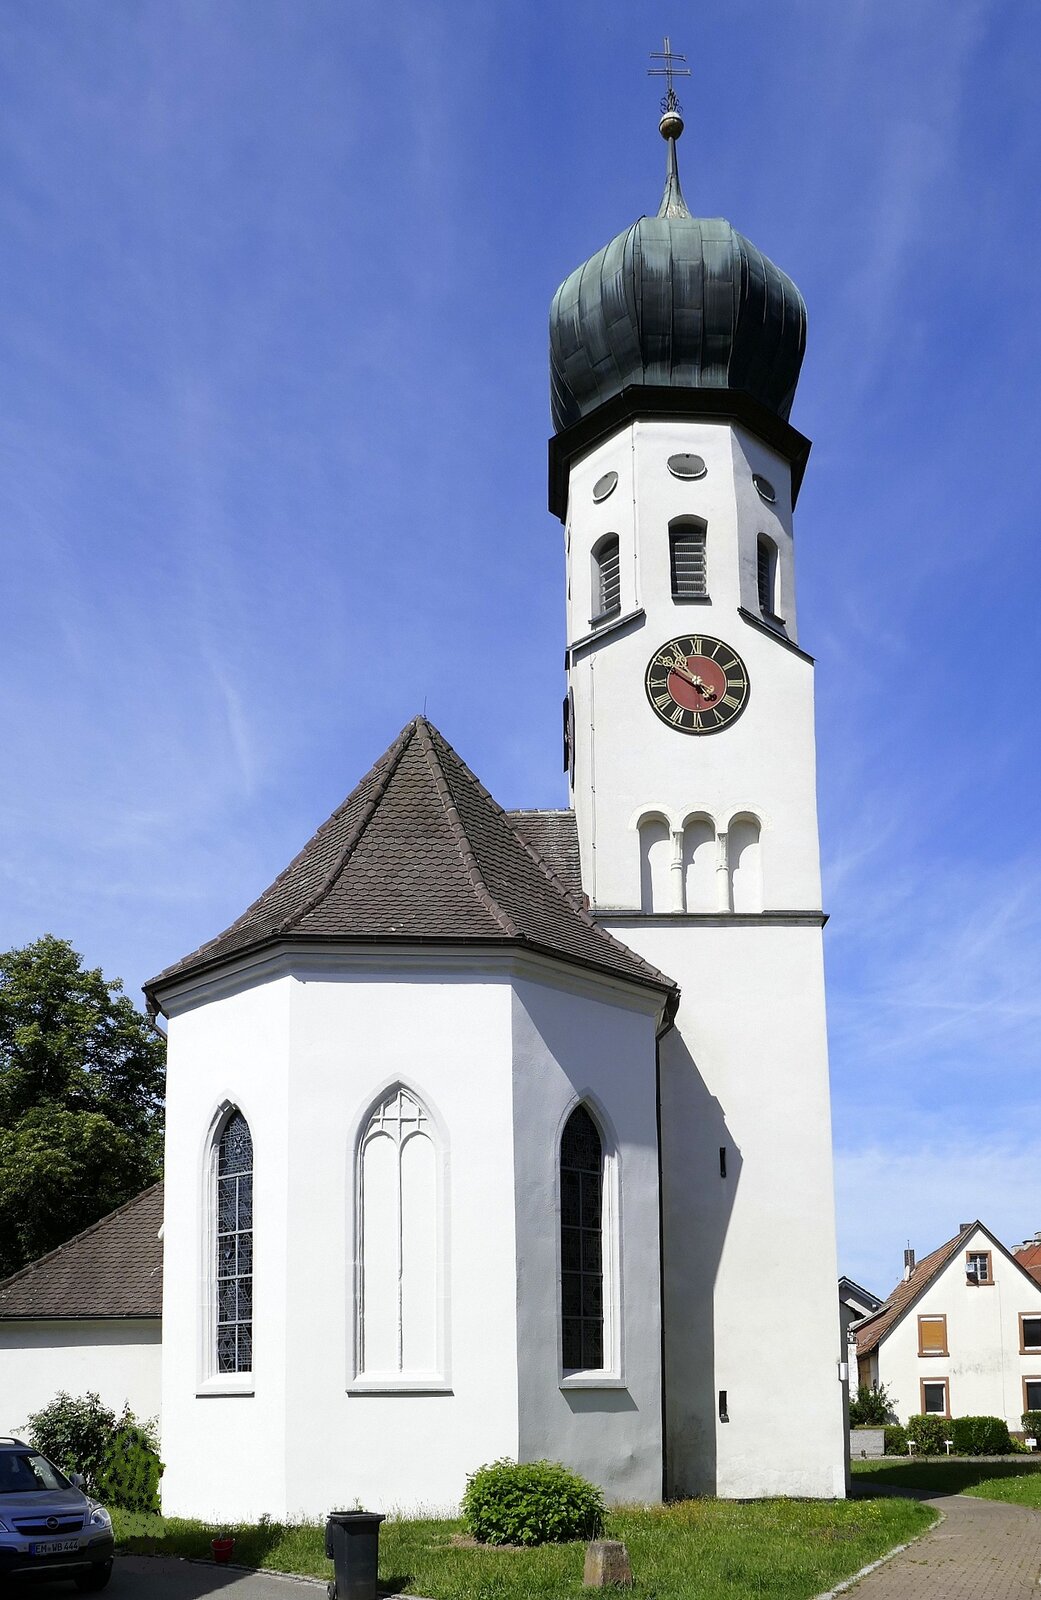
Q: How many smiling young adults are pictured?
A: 0